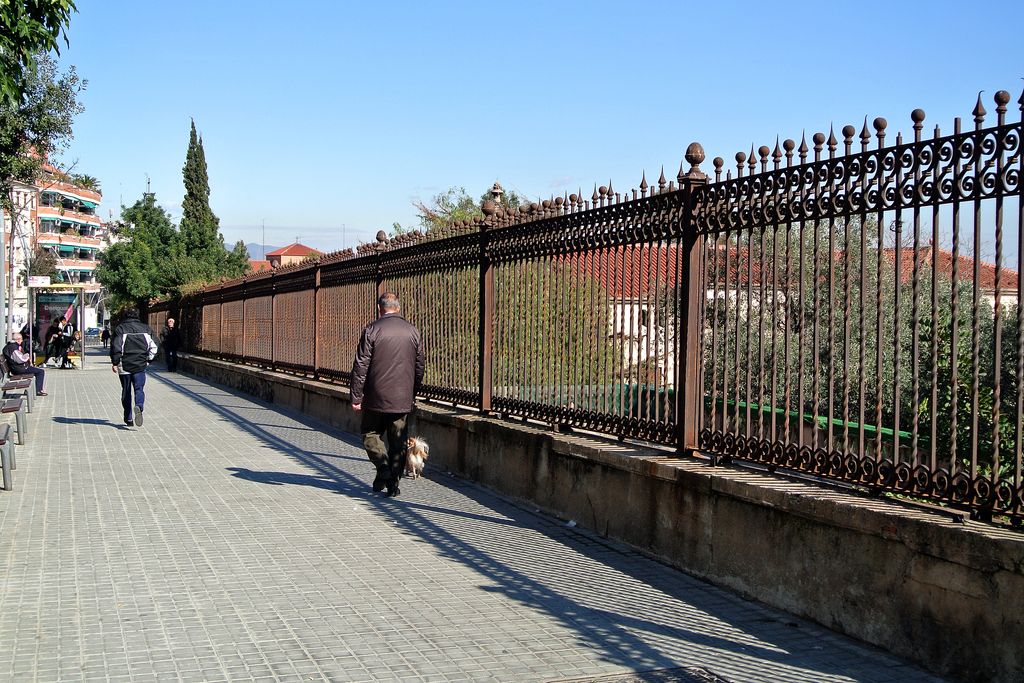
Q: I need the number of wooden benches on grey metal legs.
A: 4